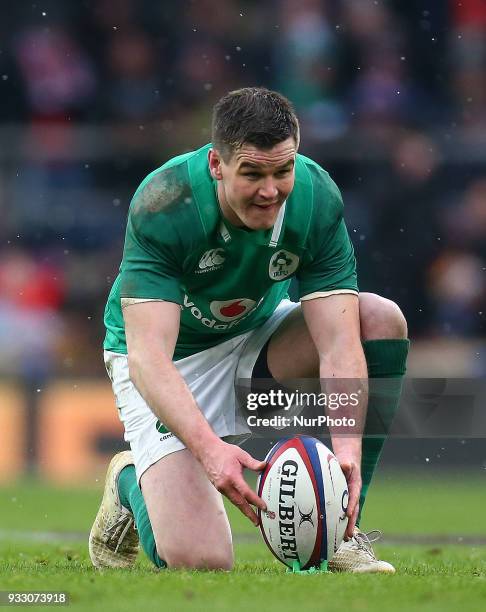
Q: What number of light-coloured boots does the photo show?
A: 2